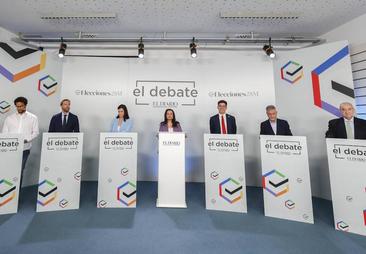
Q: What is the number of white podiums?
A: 7